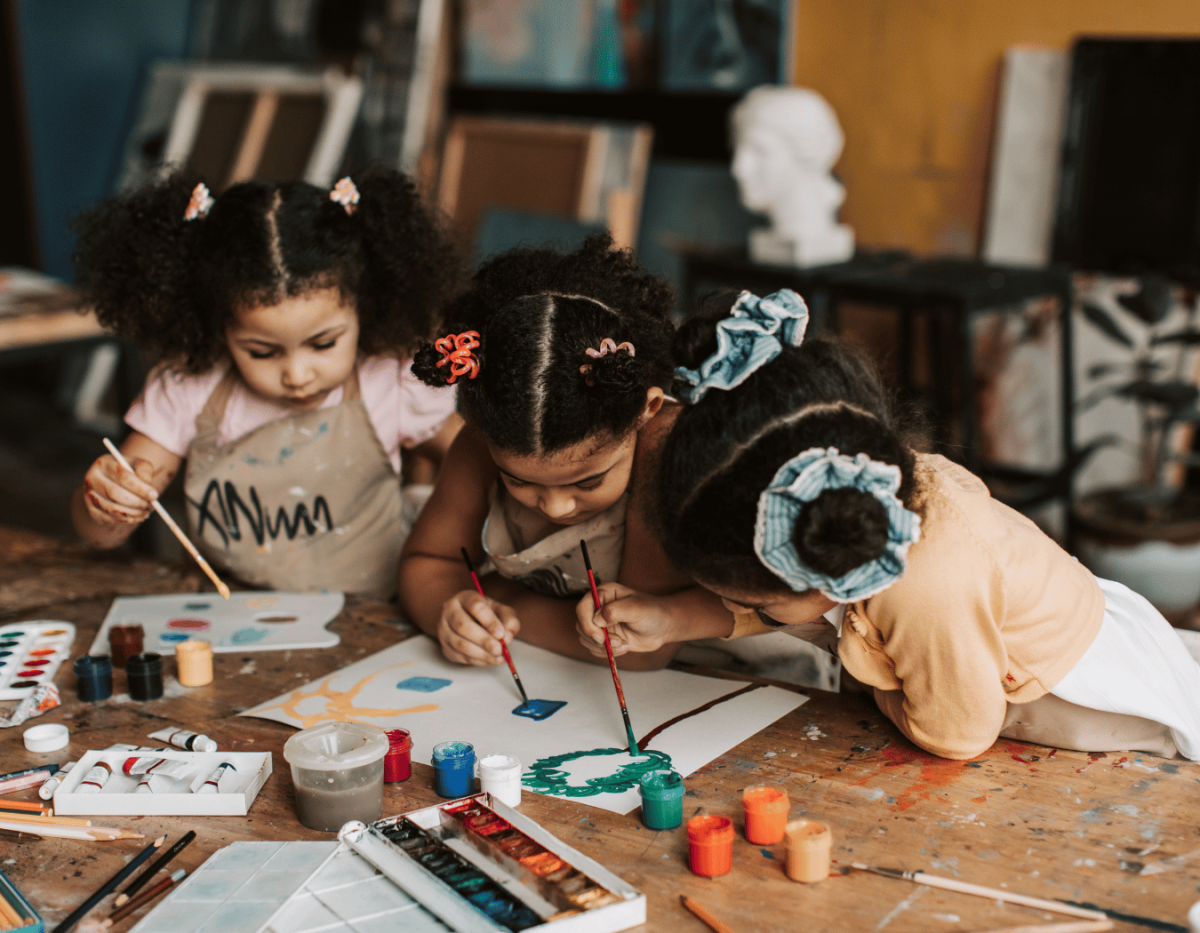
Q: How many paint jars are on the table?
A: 11